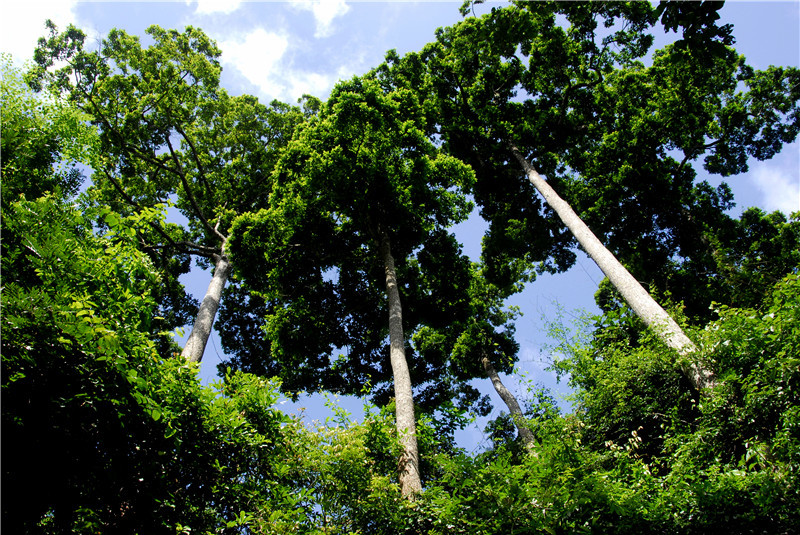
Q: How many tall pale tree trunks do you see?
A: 4